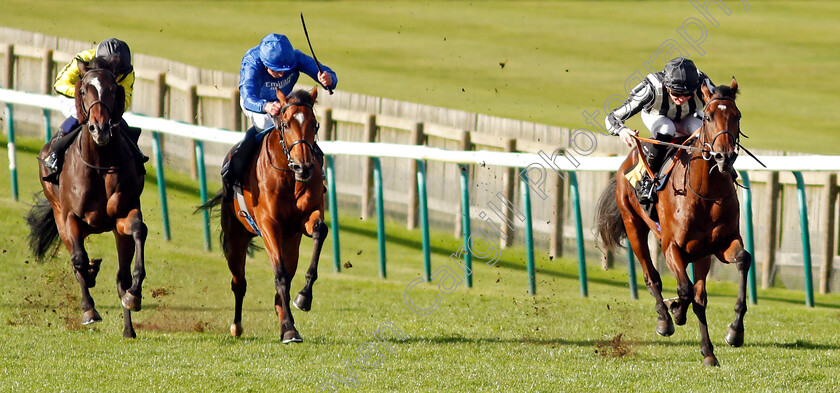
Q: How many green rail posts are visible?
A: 14